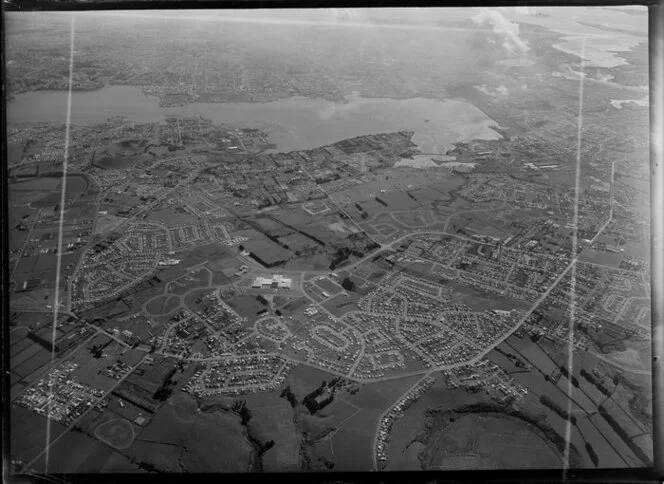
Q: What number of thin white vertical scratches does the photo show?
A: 2